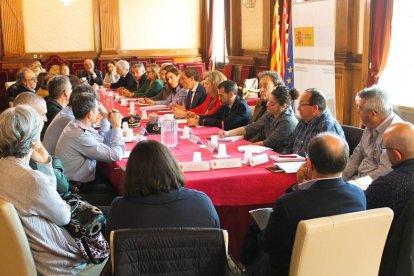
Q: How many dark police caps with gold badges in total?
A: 2